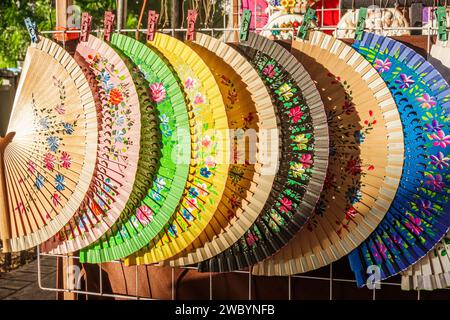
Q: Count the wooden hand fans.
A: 9